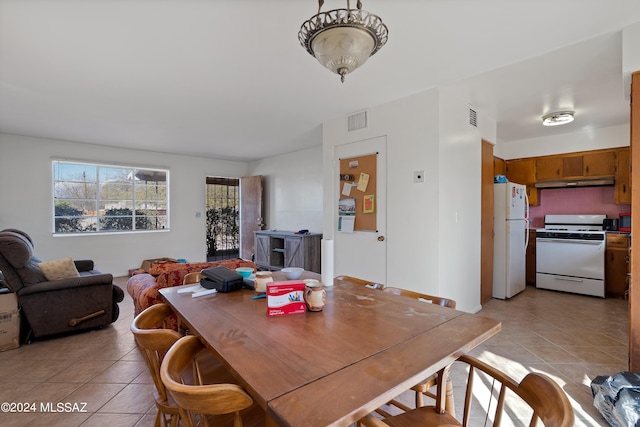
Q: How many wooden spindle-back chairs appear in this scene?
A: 6